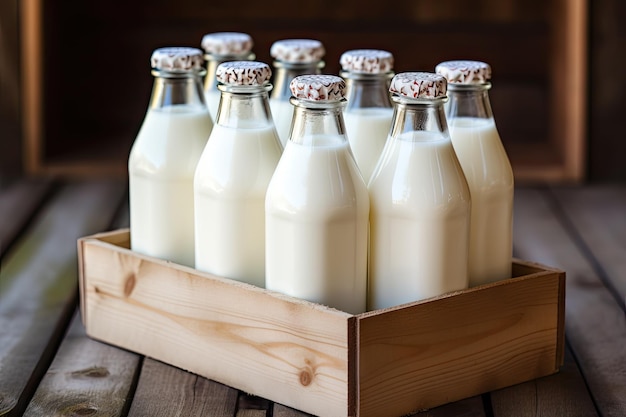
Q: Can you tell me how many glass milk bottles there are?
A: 8